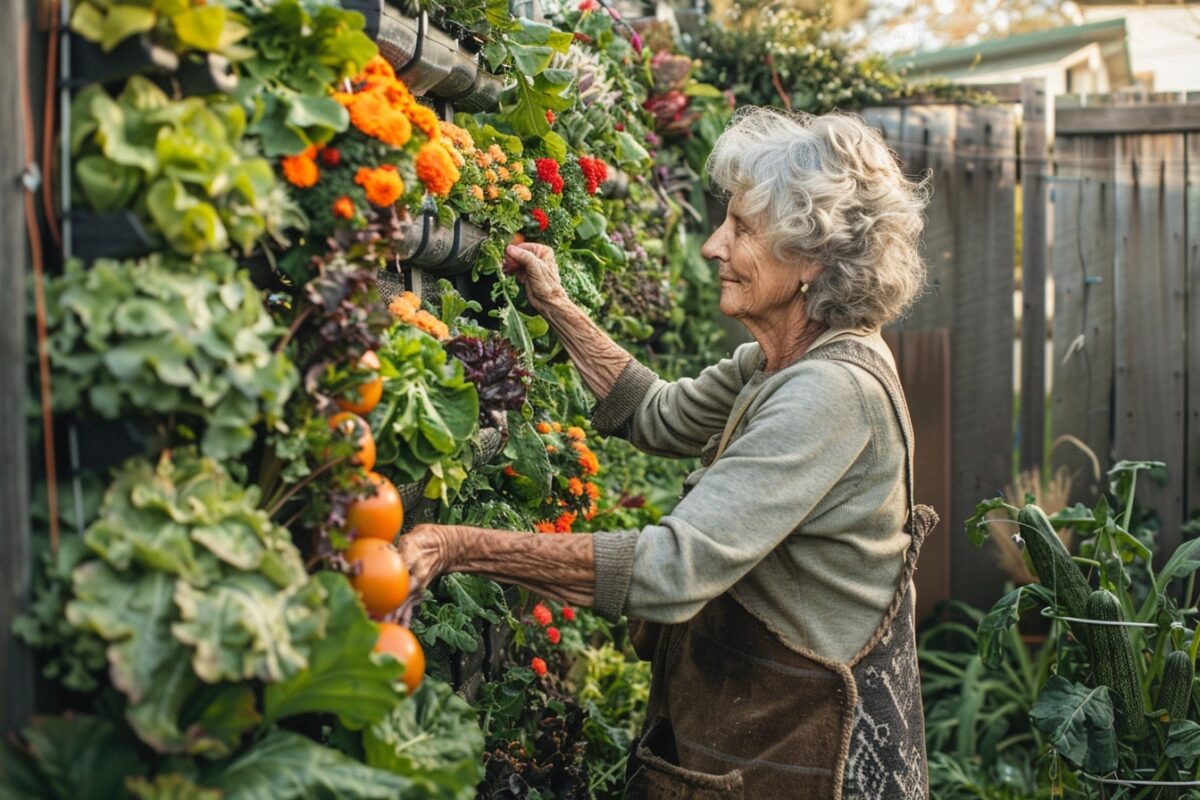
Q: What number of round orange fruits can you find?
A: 5